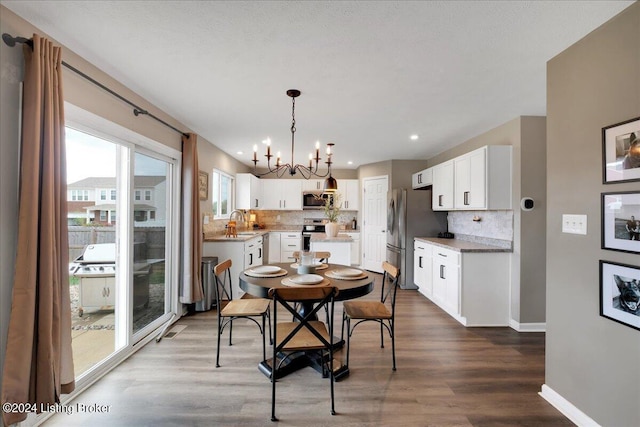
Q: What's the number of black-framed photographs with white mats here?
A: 3